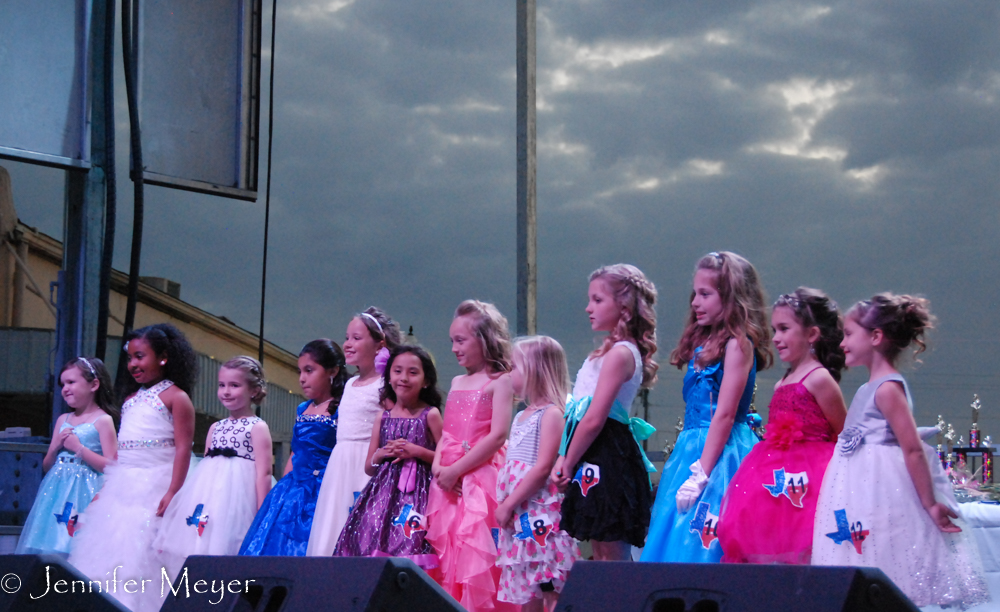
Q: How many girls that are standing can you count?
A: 12